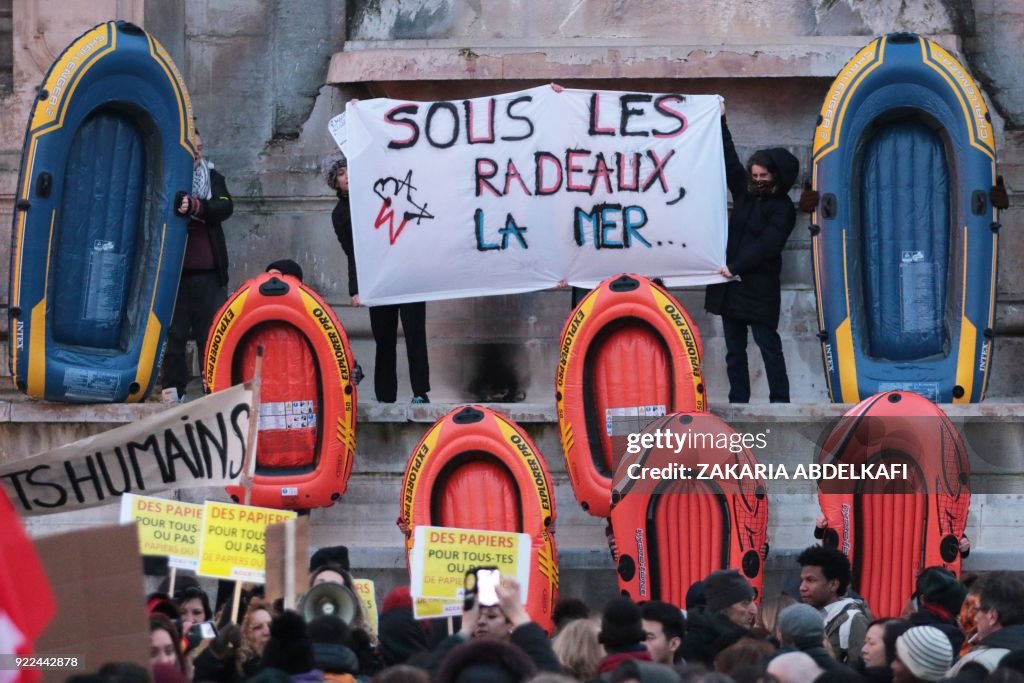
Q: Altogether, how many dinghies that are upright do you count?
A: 7